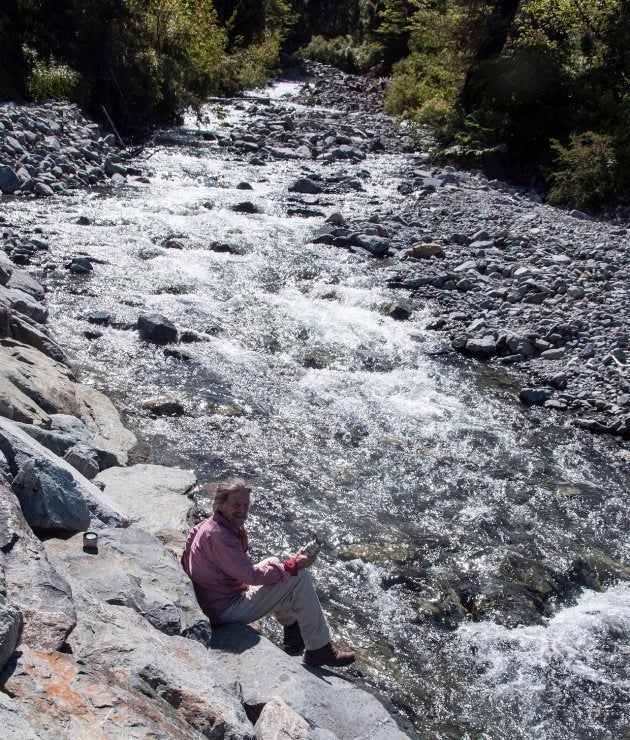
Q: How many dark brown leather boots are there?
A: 2